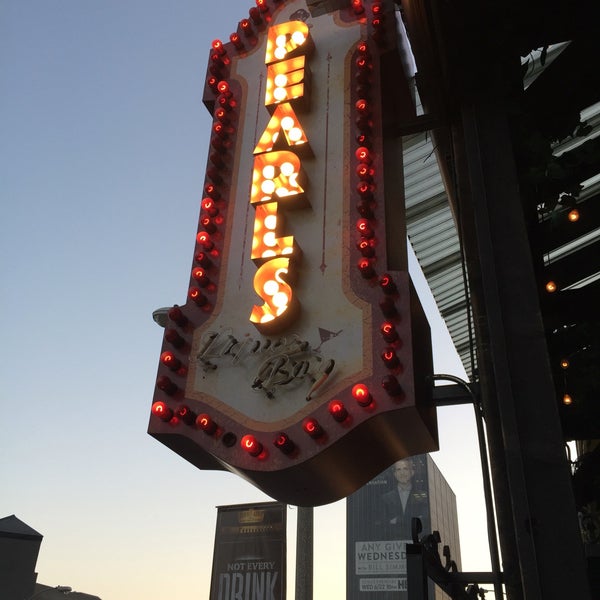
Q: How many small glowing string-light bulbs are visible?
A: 4